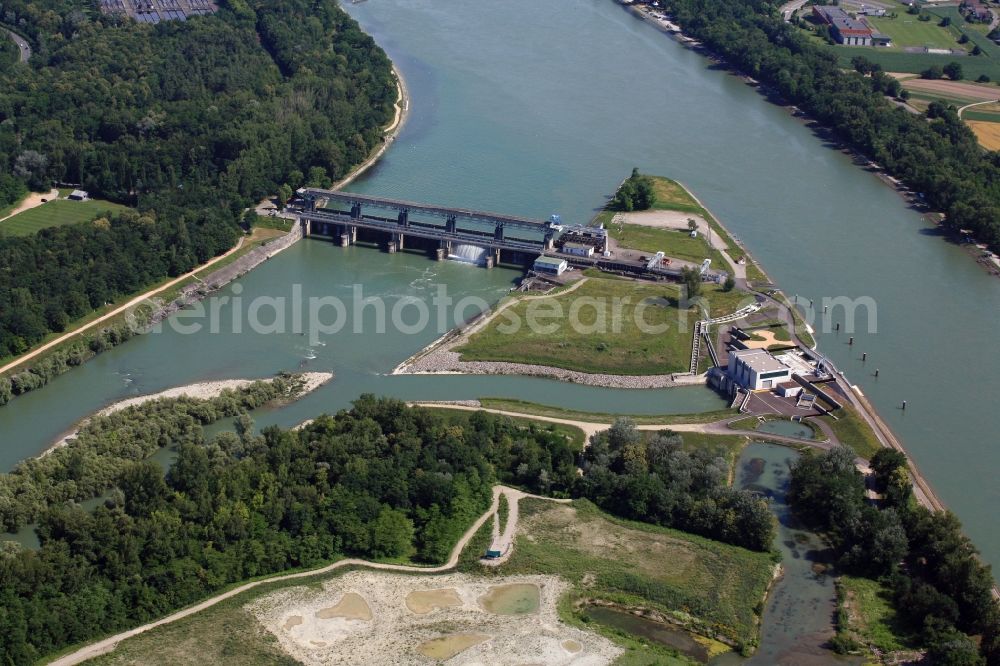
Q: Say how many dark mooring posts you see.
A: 8